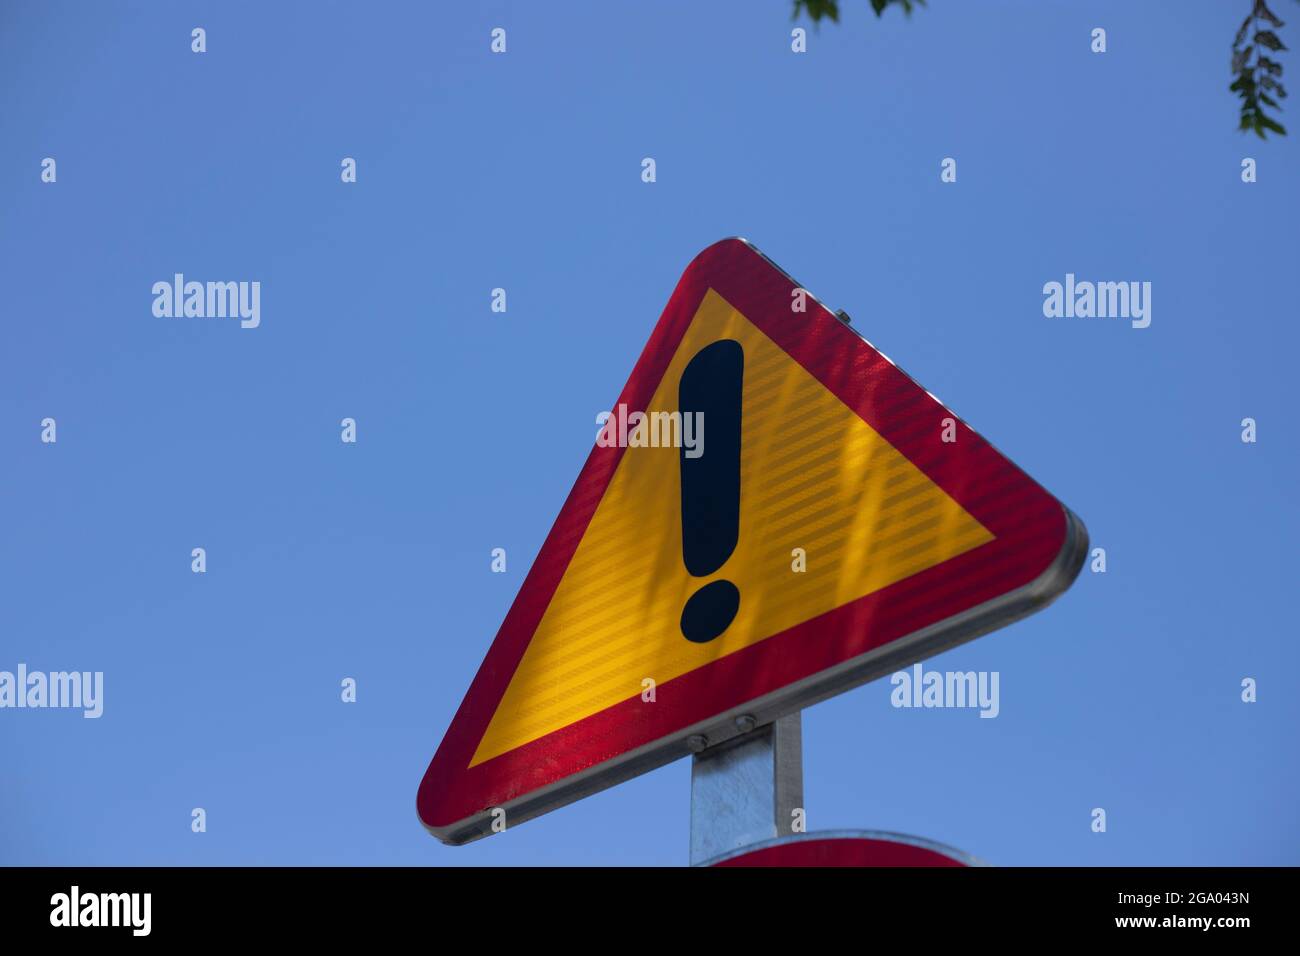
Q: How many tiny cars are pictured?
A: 0